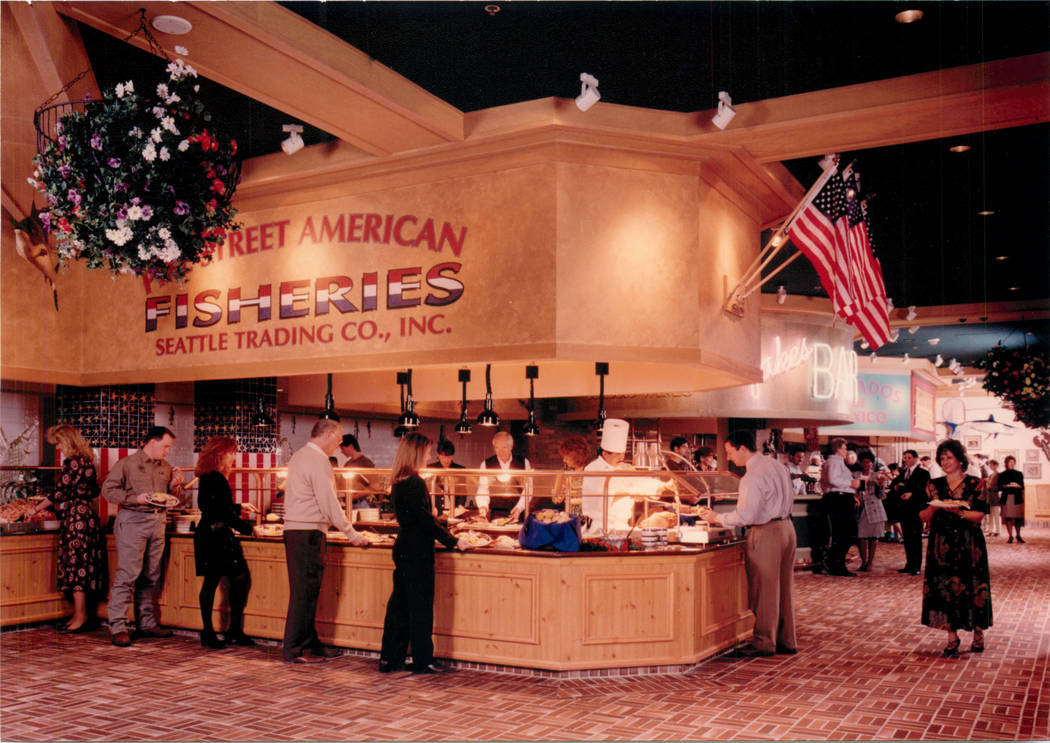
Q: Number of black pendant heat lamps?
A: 8